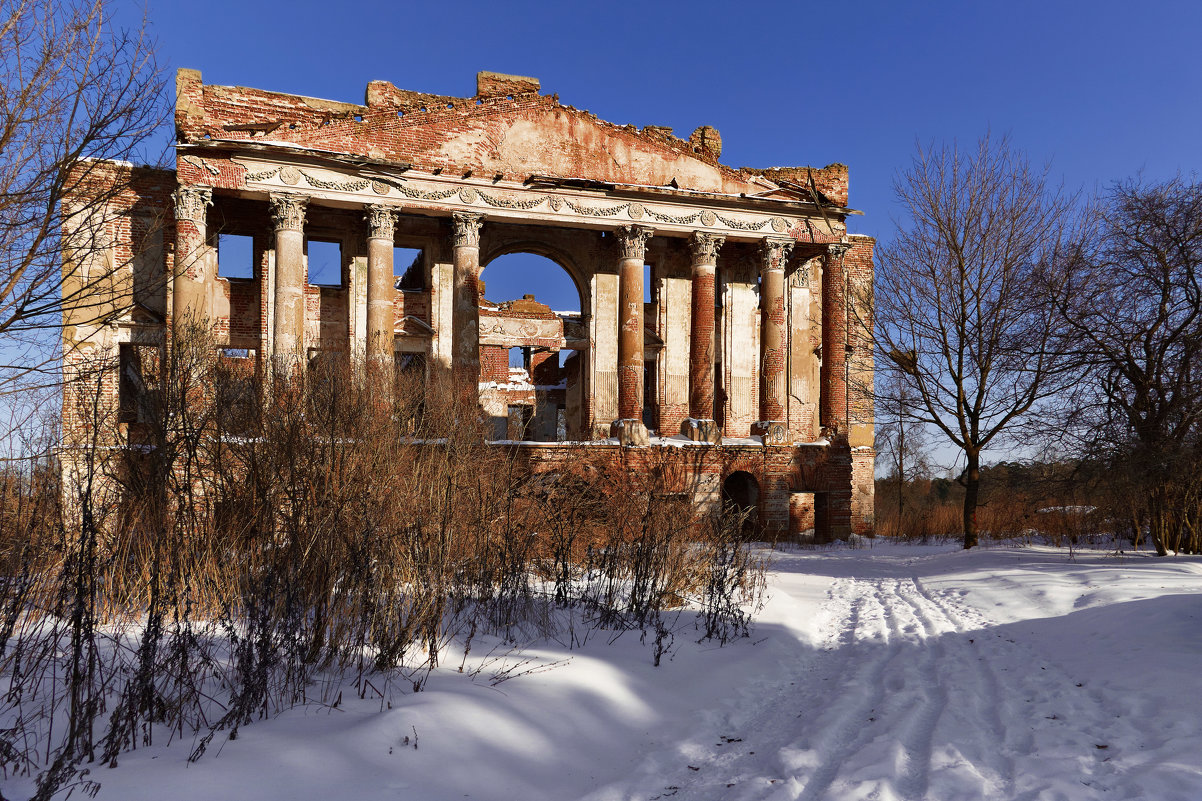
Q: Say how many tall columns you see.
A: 8